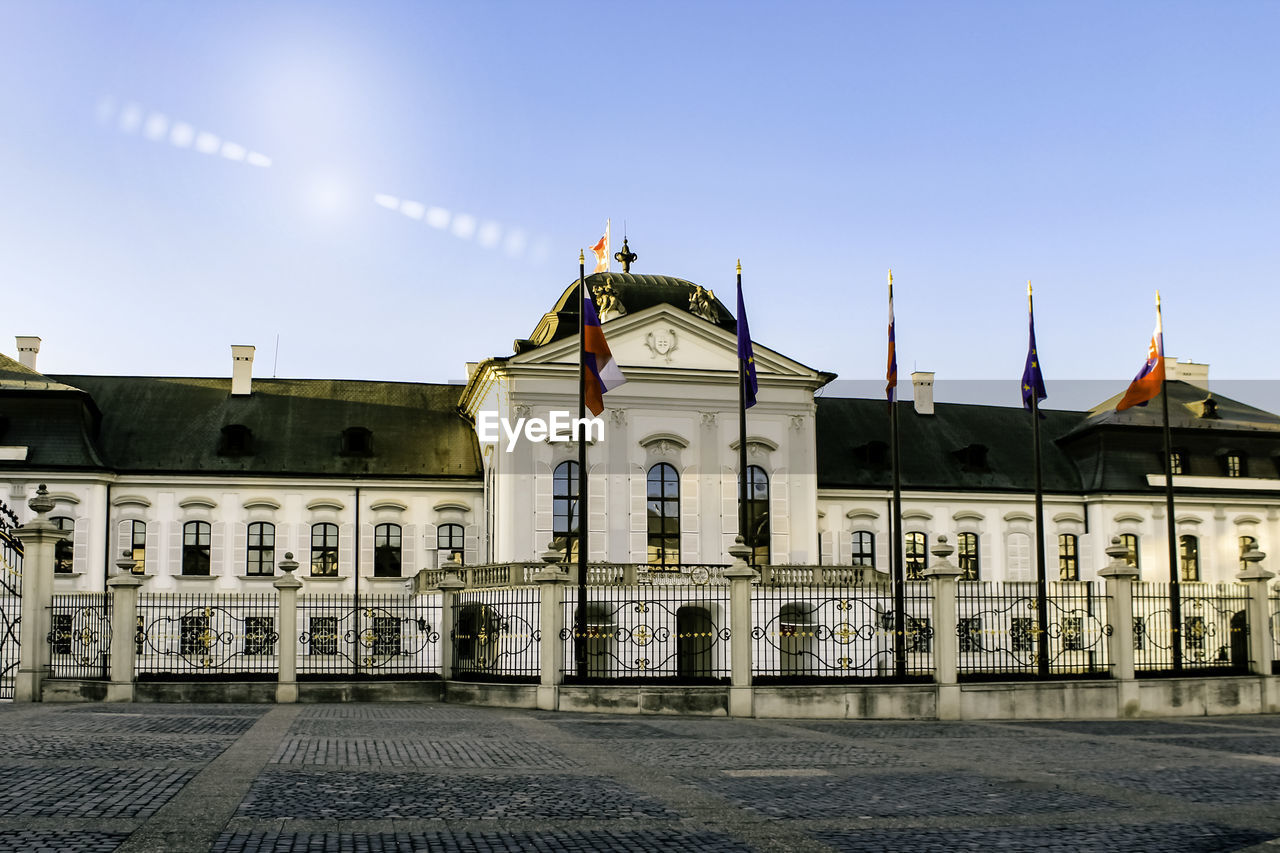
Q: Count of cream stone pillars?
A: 9